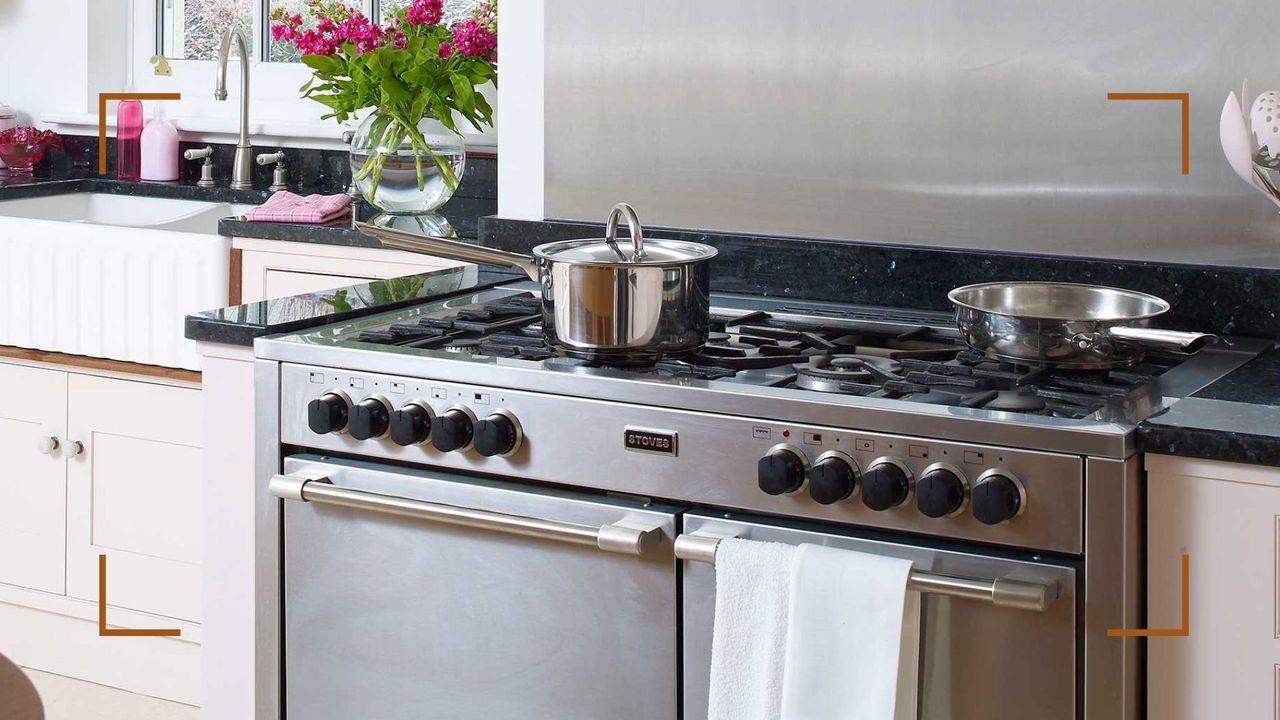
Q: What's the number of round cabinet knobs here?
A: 2